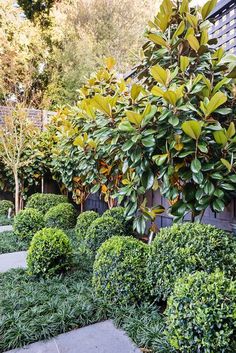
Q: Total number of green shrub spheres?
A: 11